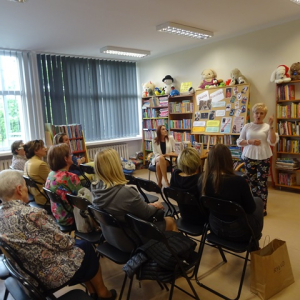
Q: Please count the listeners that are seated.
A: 8